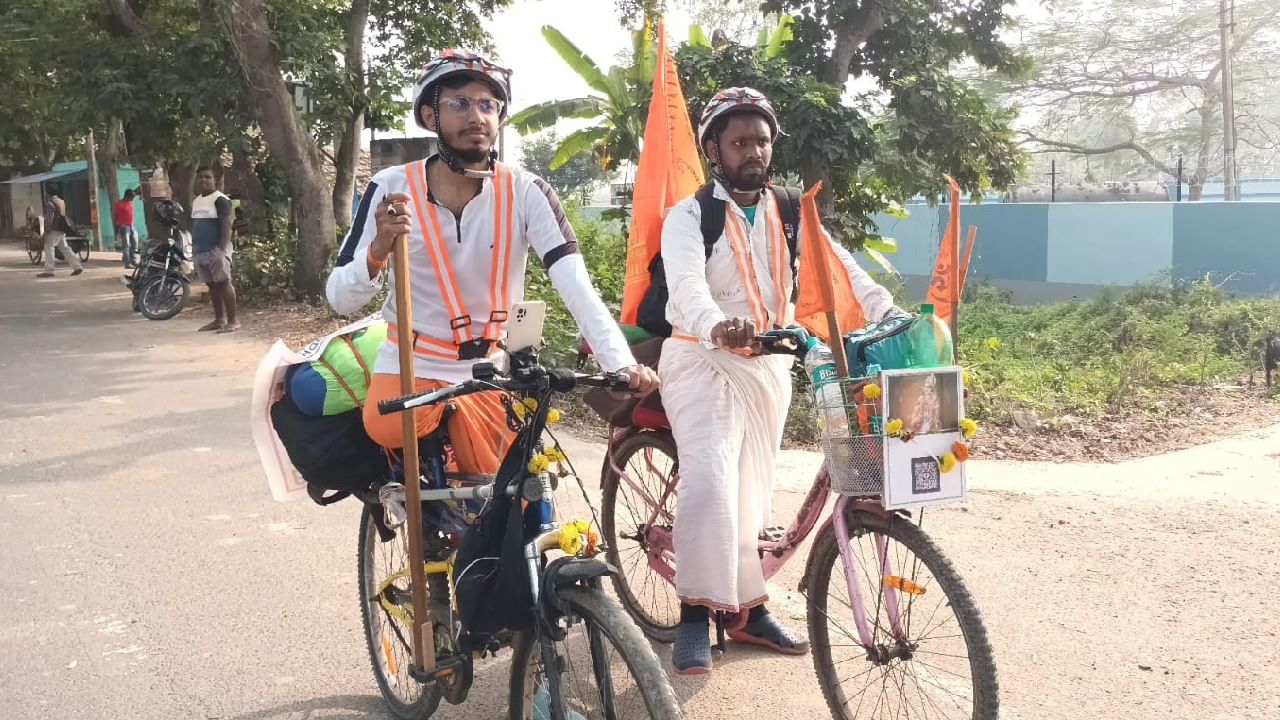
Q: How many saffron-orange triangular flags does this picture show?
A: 3